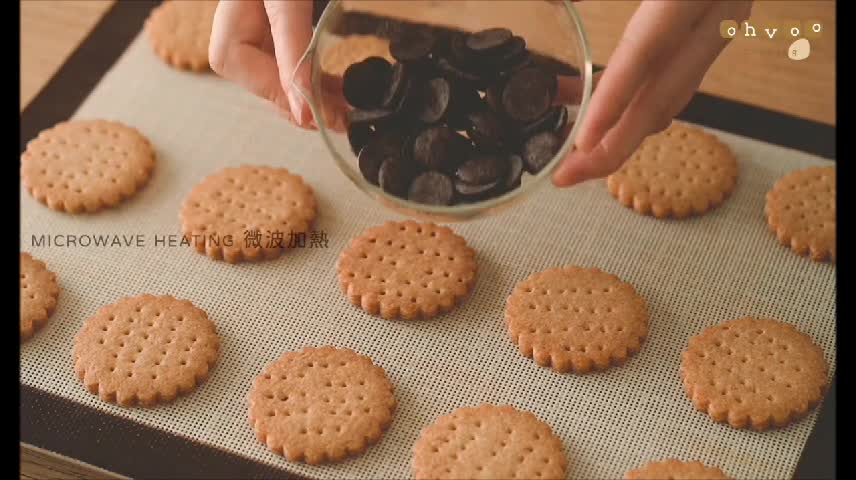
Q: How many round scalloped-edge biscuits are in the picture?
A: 14